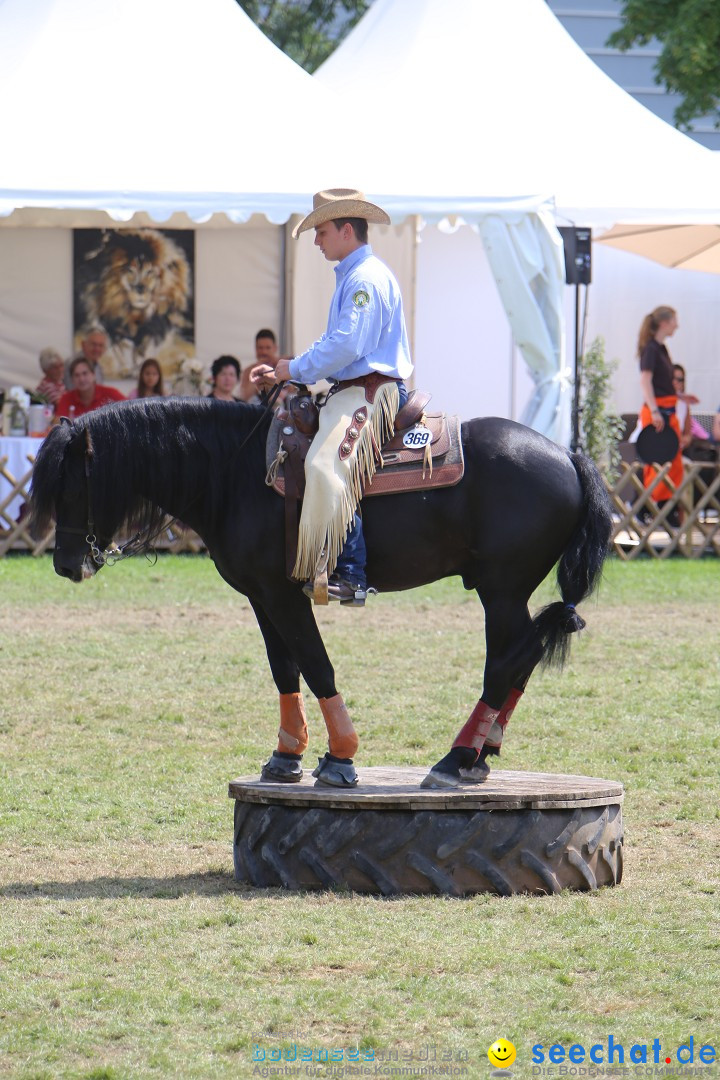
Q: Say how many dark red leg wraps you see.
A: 2